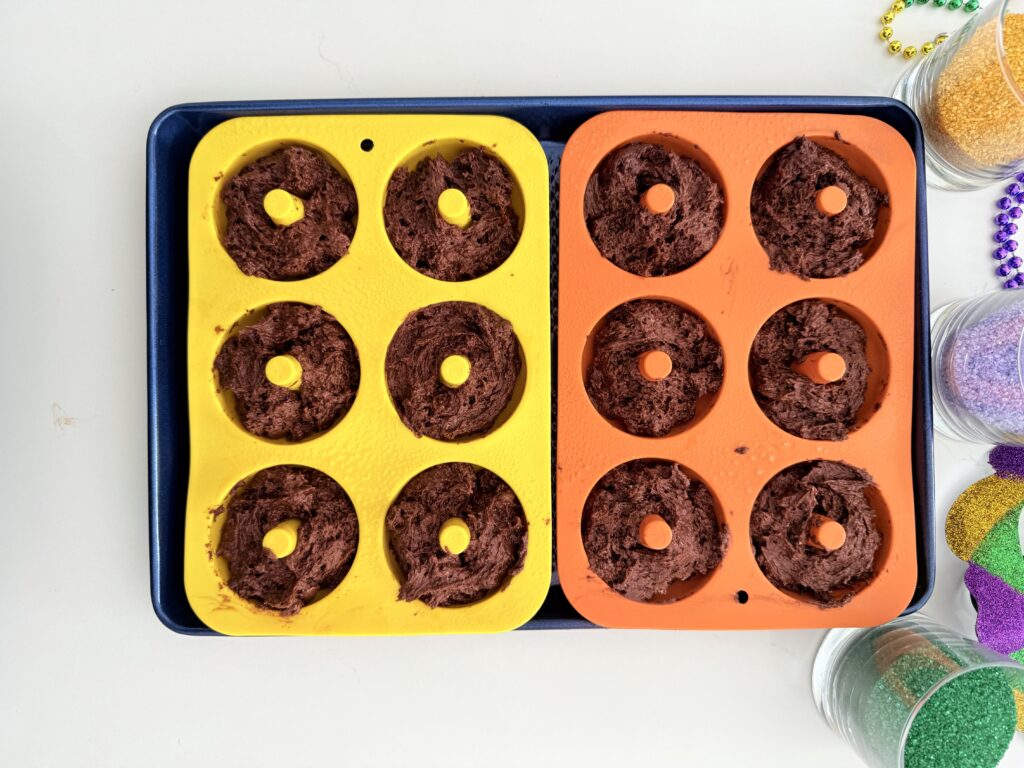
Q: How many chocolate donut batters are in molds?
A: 12